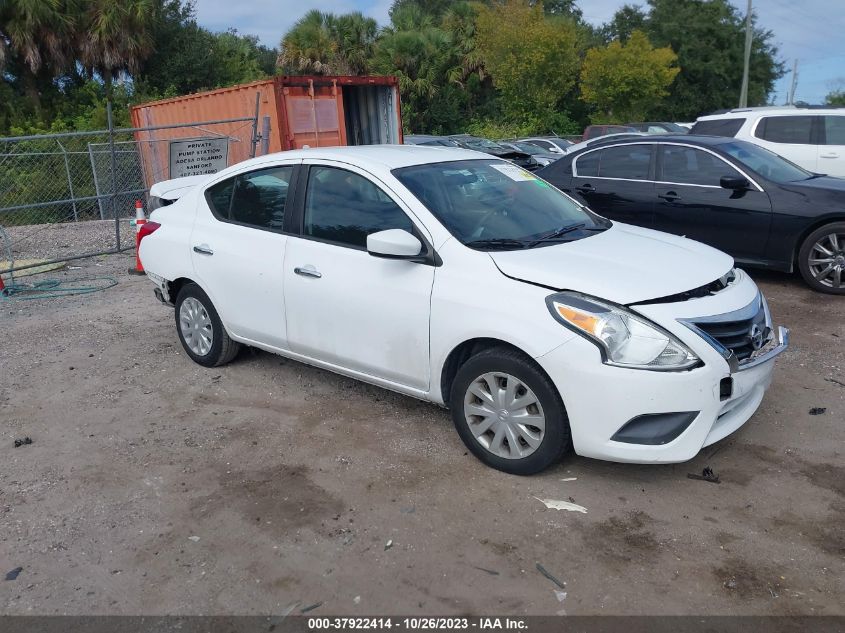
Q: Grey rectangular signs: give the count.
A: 1